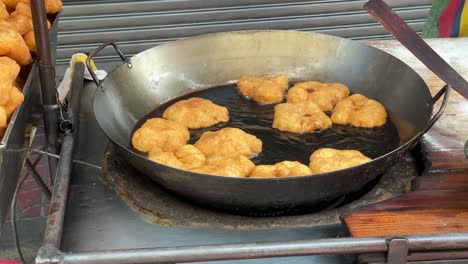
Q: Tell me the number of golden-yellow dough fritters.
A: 11